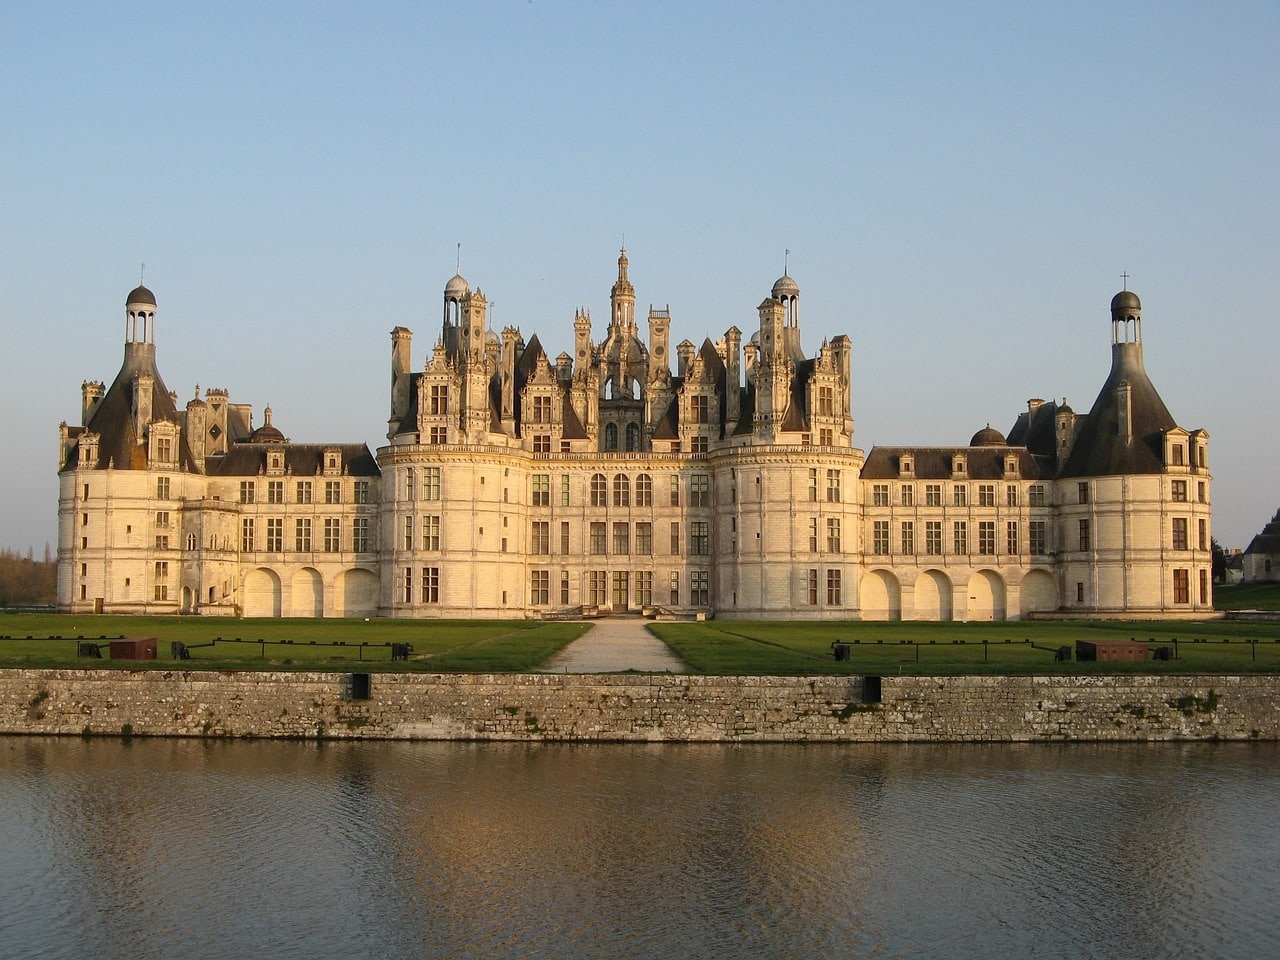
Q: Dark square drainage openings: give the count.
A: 2